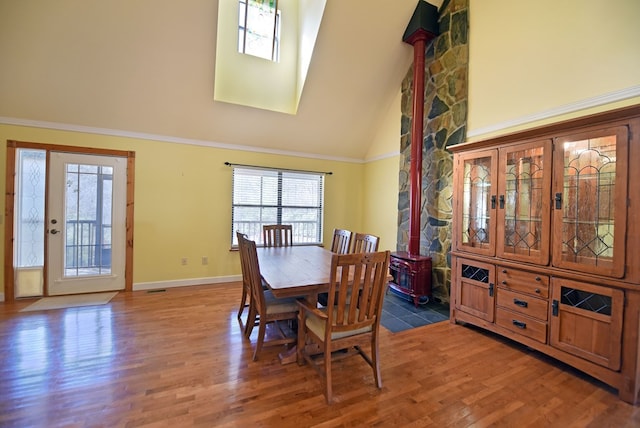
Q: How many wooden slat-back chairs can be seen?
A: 6